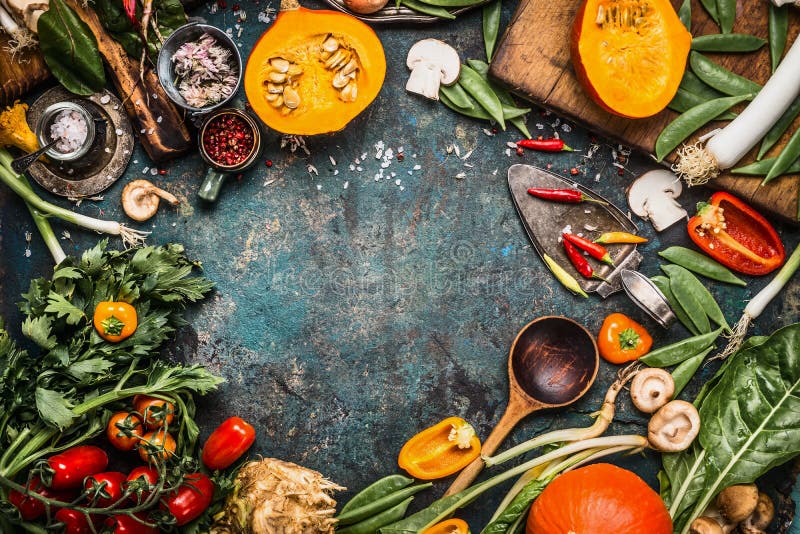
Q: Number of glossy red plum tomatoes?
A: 8